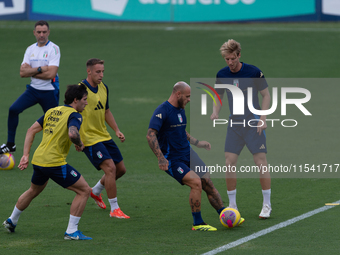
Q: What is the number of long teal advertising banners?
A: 1